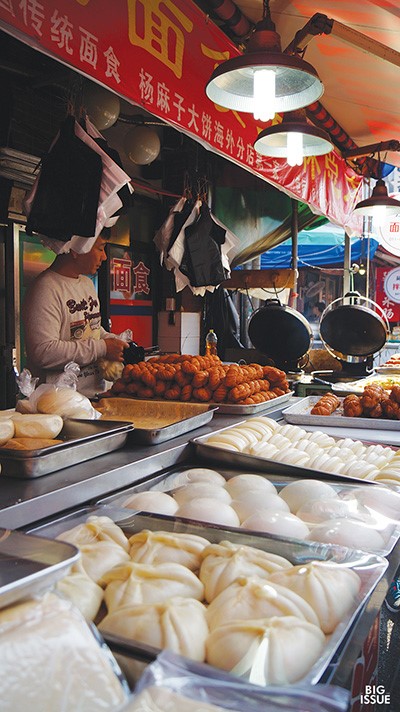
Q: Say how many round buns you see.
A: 11